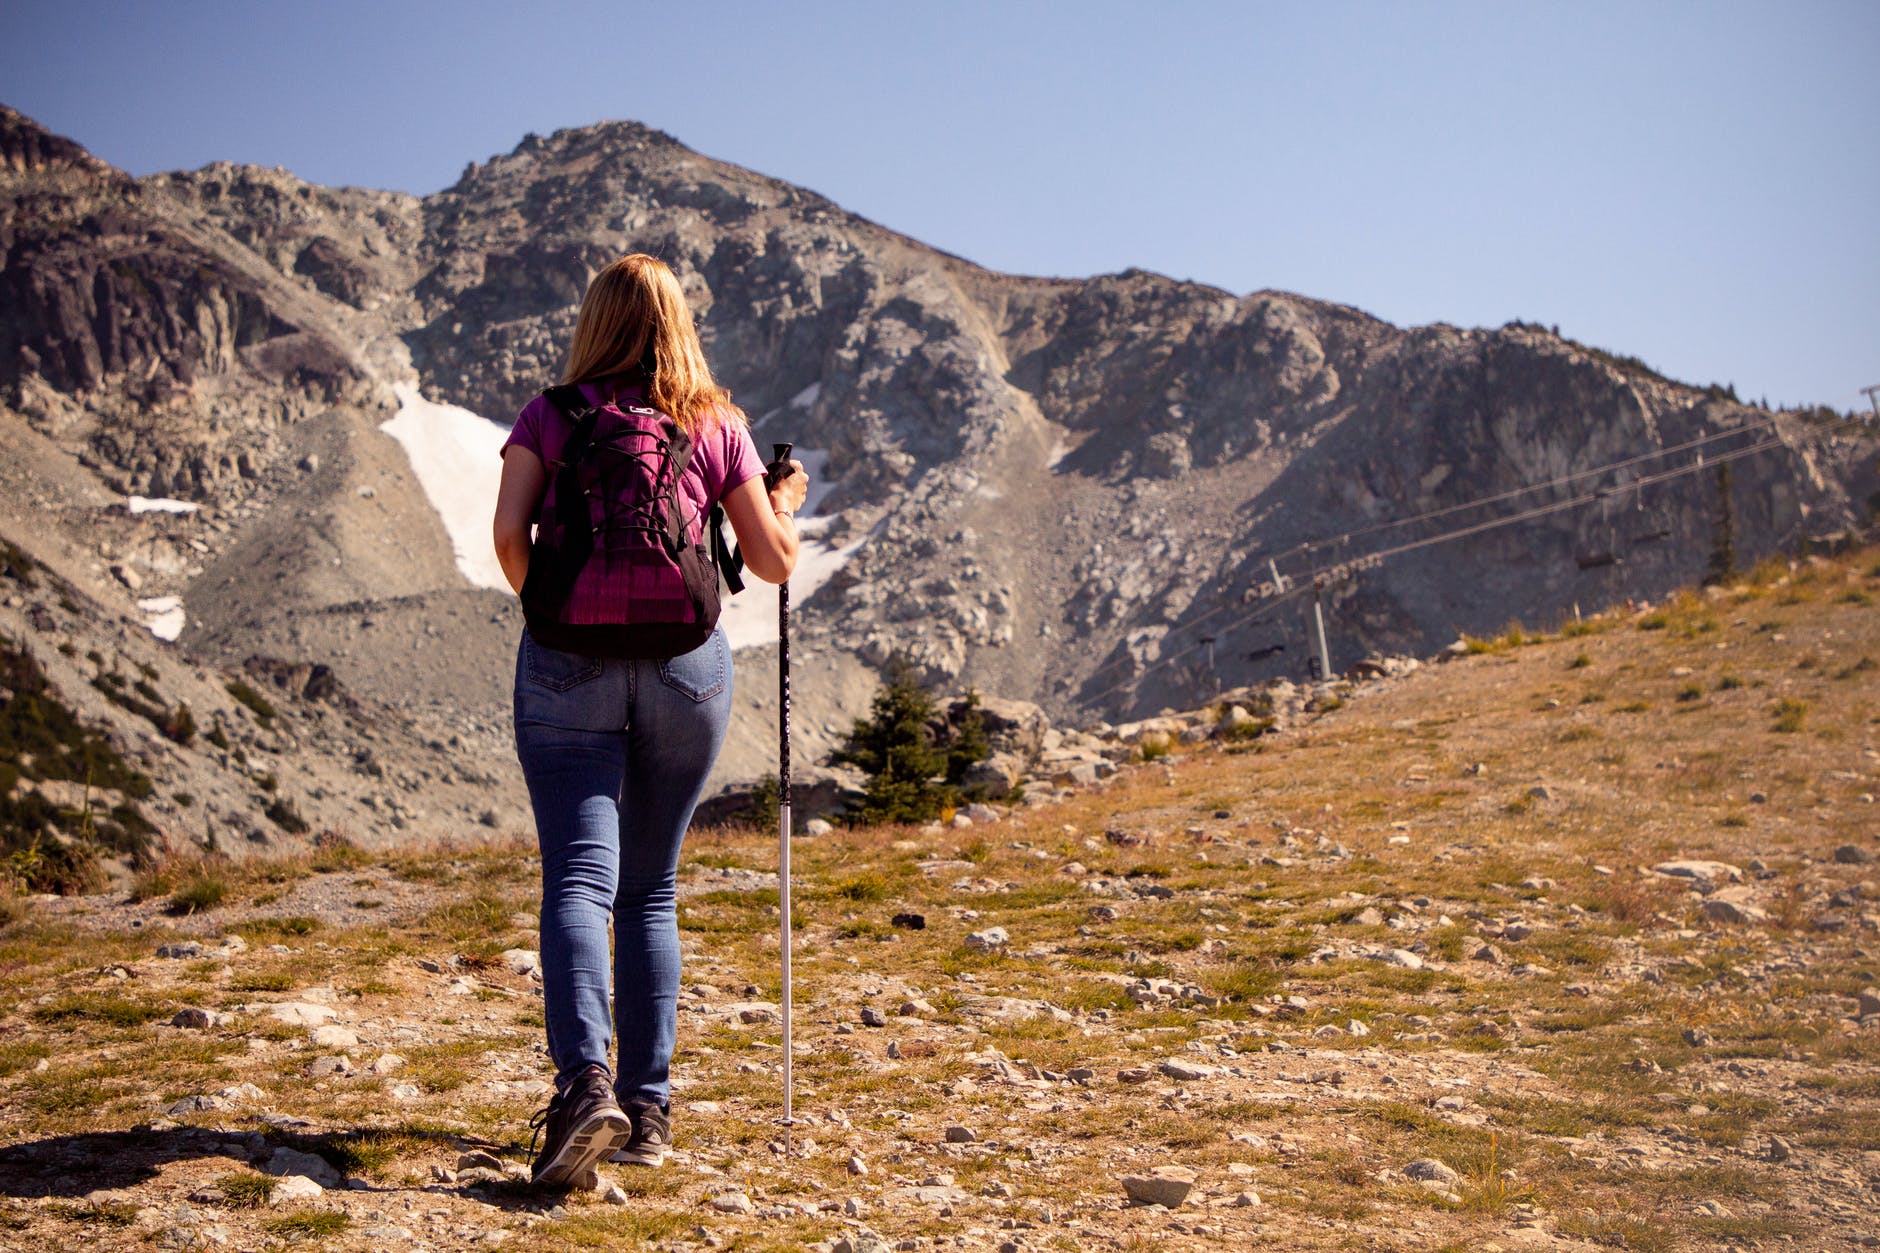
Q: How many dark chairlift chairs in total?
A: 3